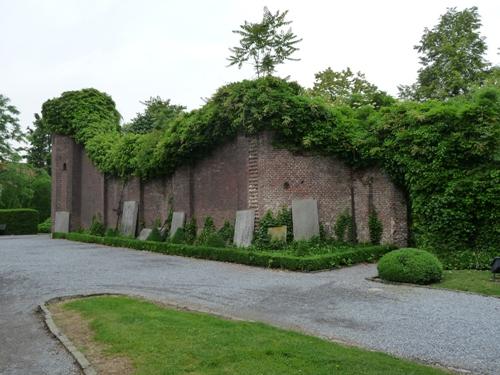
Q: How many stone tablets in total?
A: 7